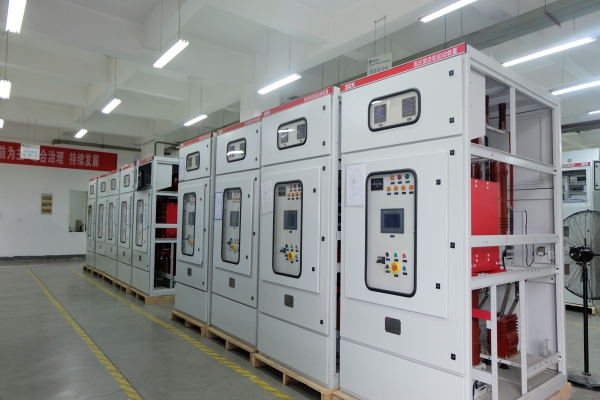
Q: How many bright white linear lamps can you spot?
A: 12